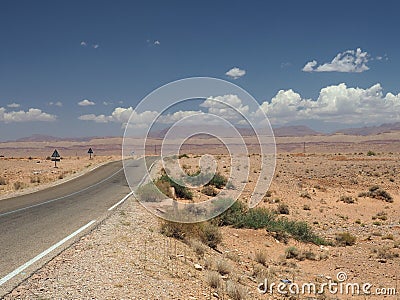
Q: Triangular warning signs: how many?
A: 2